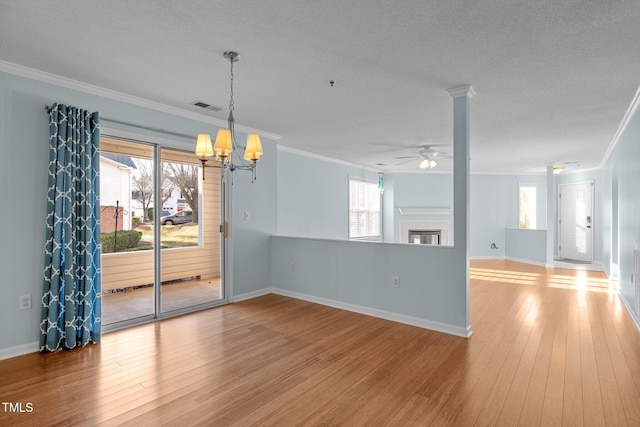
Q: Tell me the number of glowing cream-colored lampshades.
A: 5